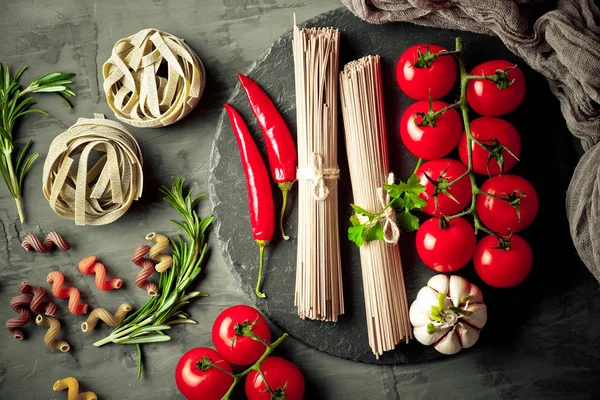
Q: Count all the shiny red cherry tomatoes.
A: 11